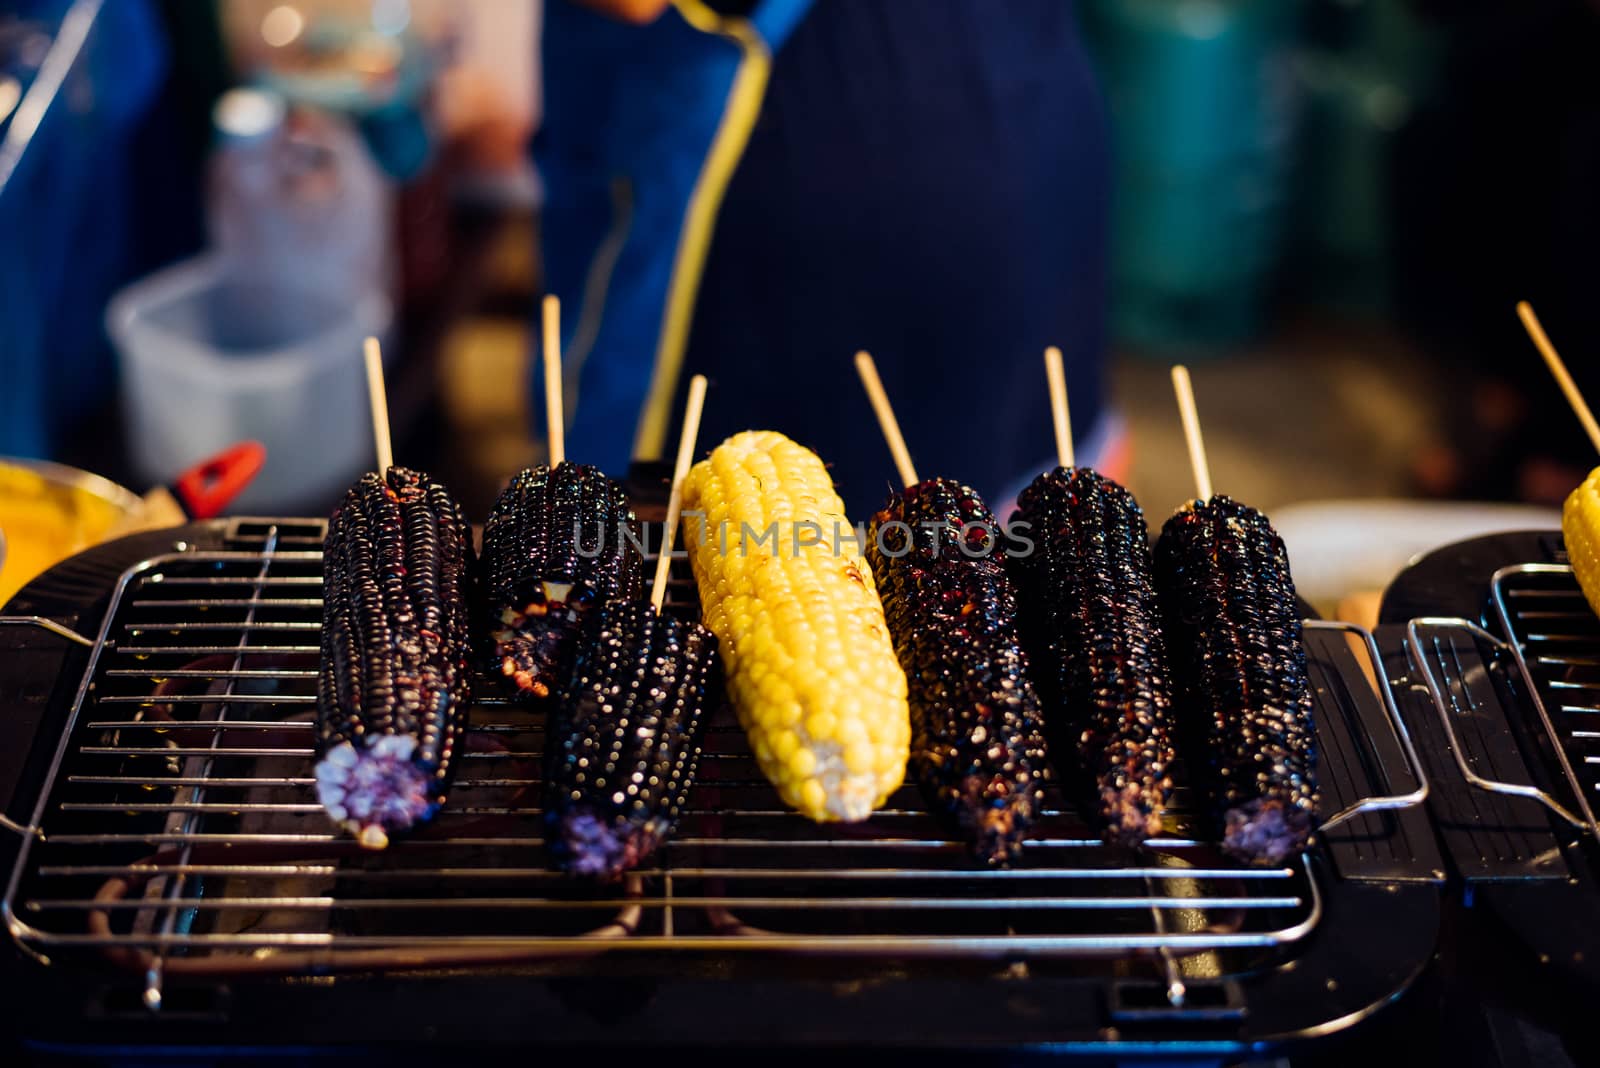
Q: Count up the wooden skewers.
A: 7